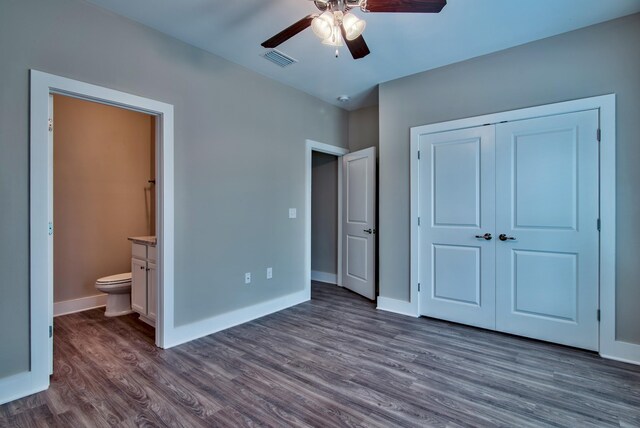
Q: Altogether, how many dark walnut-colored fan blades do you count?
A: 3